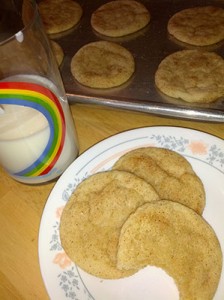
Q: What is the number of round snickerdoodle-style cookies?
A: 9